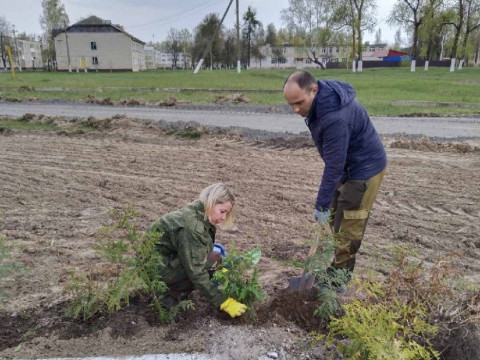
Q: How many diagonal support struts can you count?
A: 1